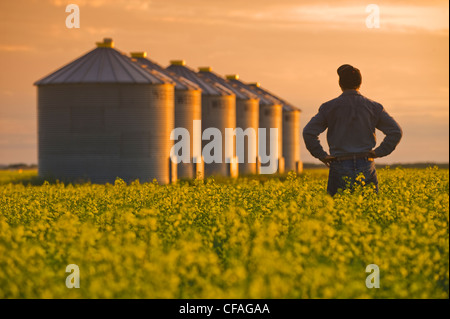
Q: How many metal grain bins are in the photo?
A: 6